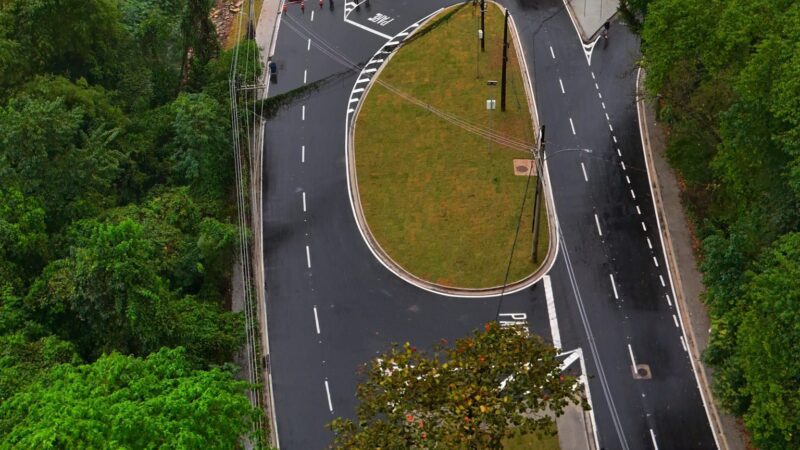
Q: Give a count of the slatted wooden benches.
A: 0